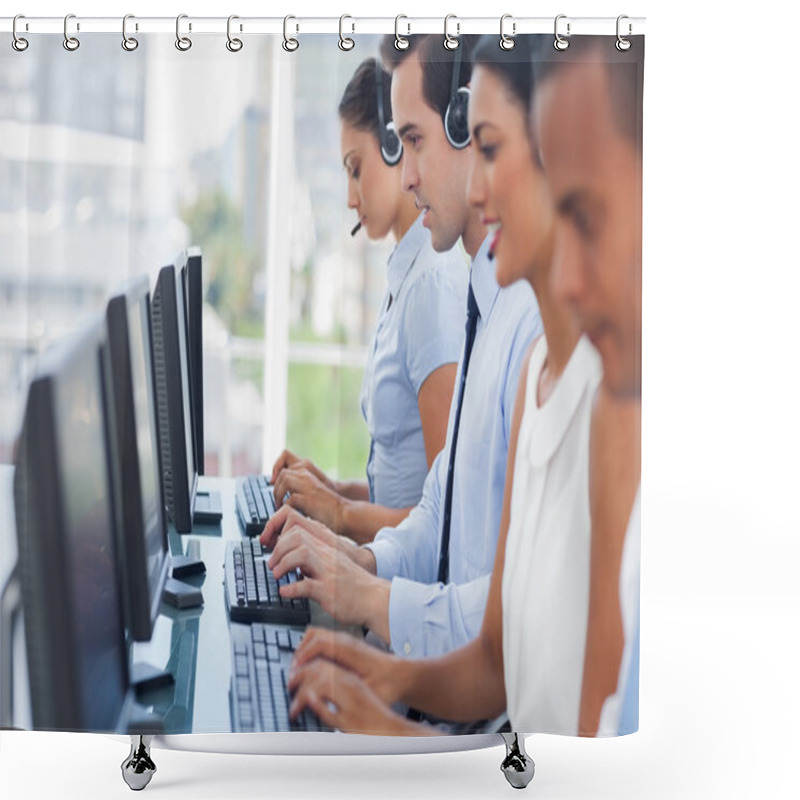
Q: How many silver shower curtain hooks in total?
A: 12